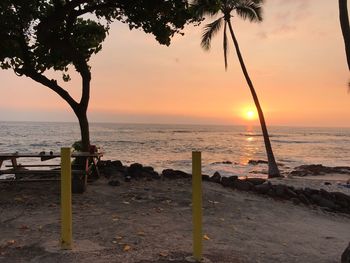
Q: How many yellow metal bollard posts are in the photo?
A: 2